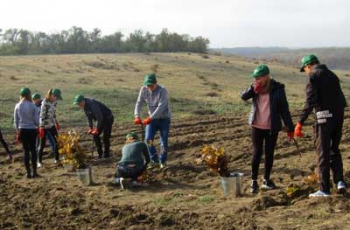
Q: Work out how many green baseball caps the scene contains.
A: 8